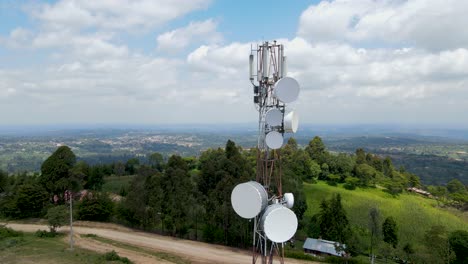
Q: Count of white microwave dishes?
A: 7